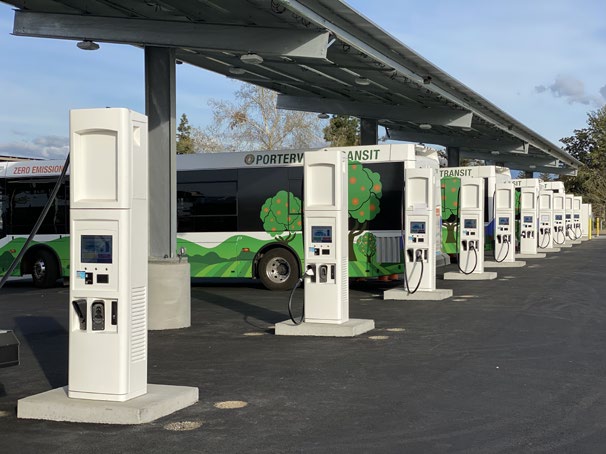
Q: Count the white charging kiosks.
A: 10